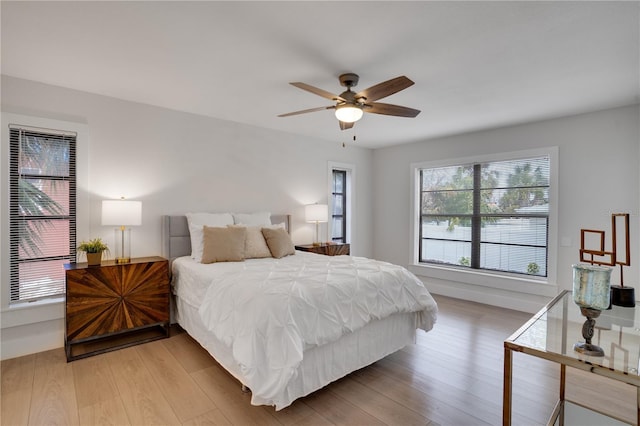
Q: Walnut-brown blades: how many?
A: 5